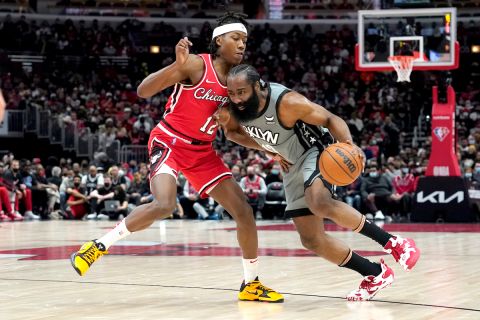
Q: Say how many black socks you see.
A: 2